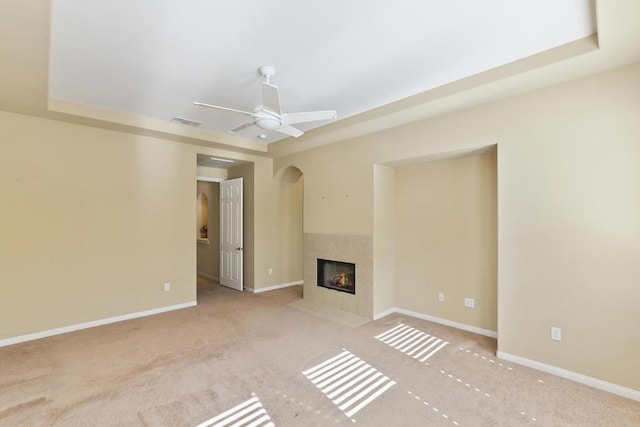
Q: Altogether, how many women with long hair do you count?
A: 0